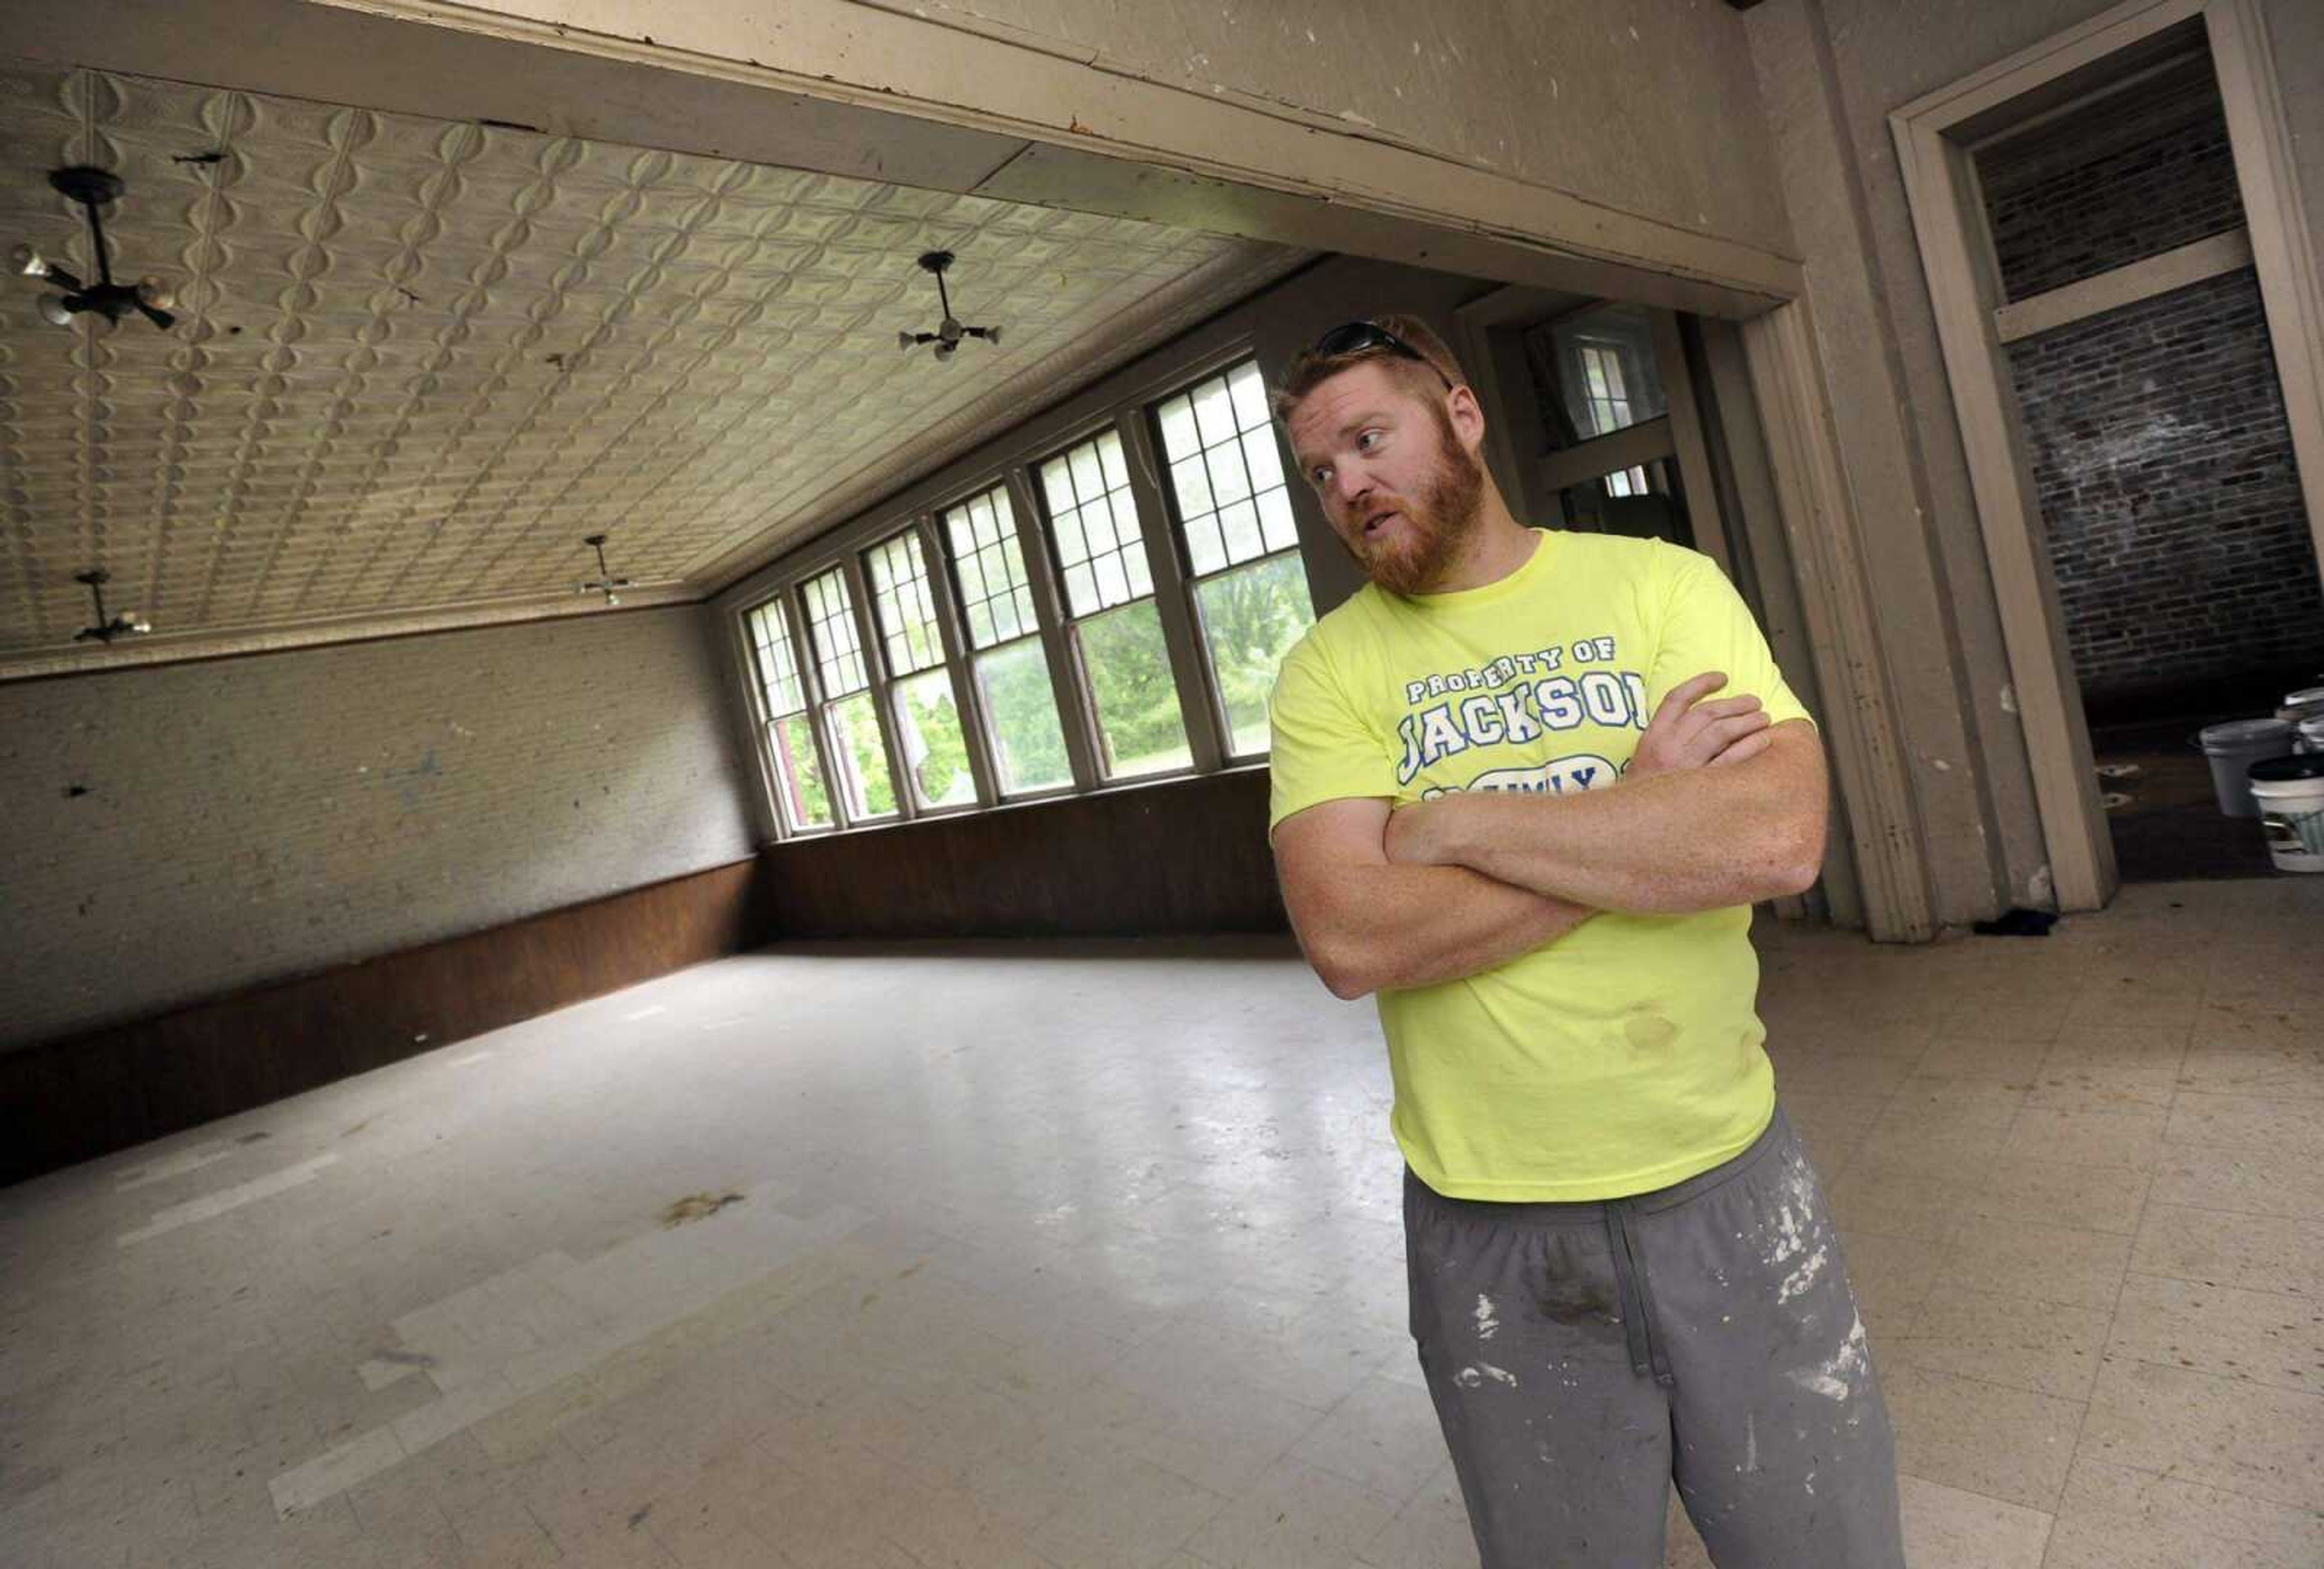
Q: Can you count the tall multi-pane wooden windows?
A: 6